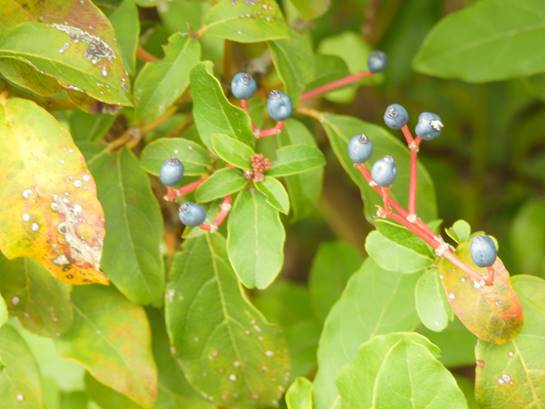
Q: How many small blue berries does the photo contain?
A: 10